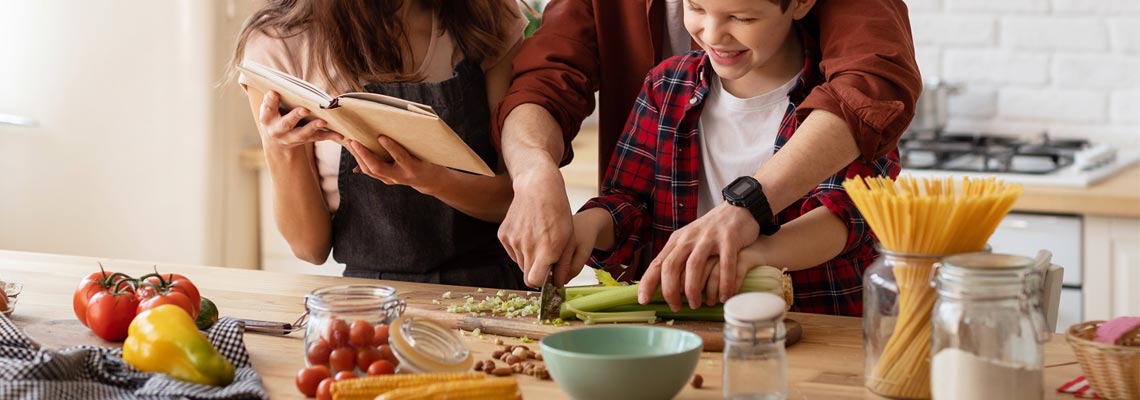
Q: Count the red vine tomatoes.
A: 4